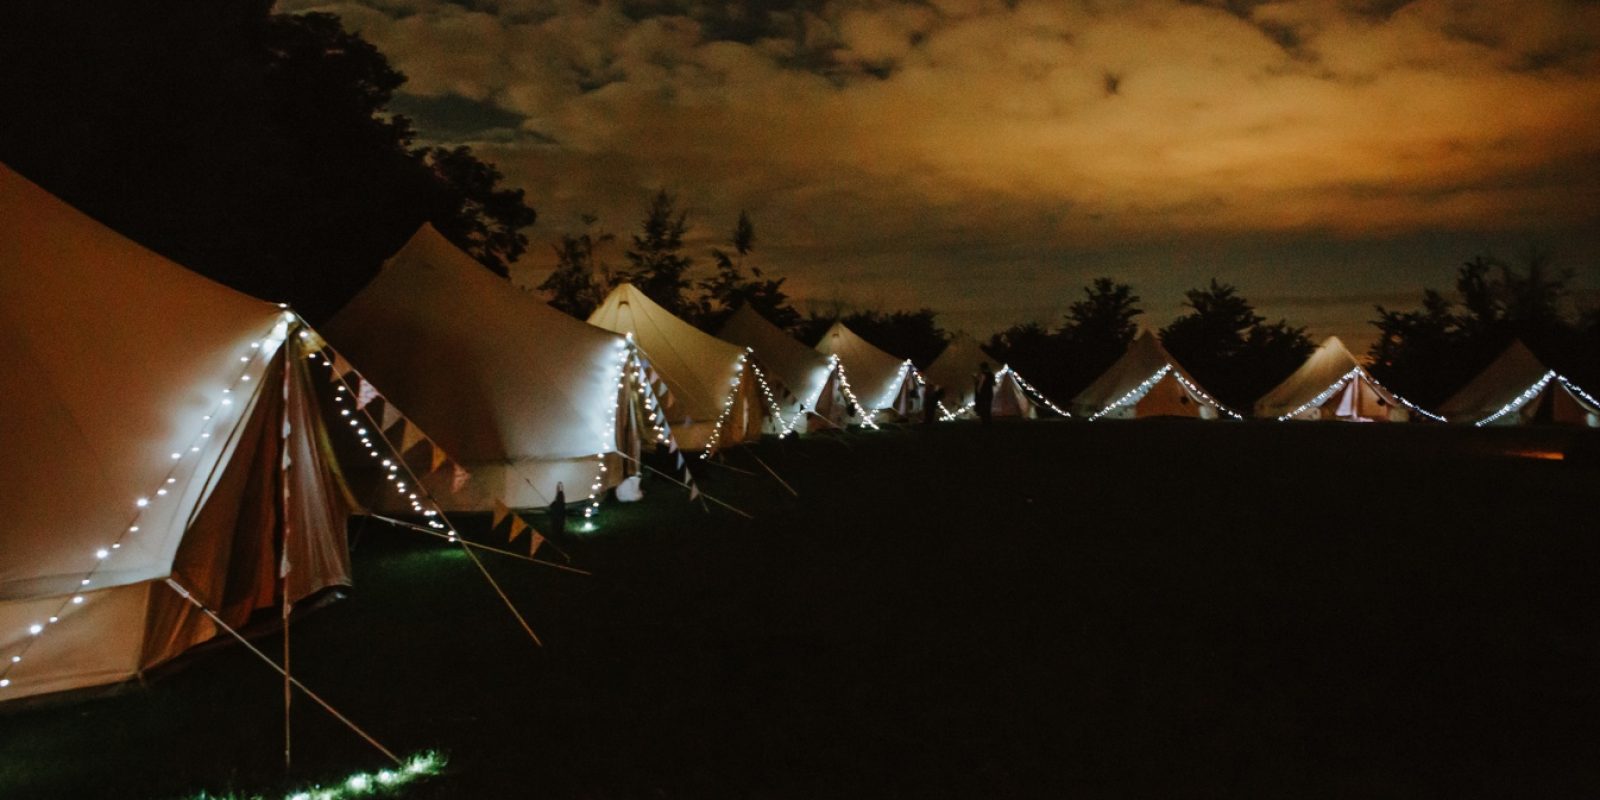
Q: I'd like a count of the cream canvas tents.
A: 9